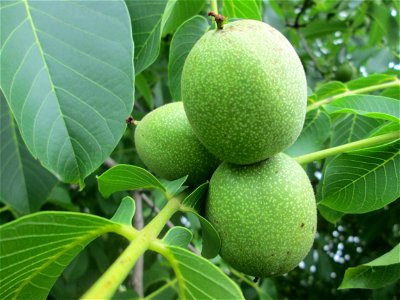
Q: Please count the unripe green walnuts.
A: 3